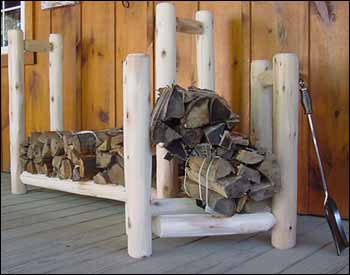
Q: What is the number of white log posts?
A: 7